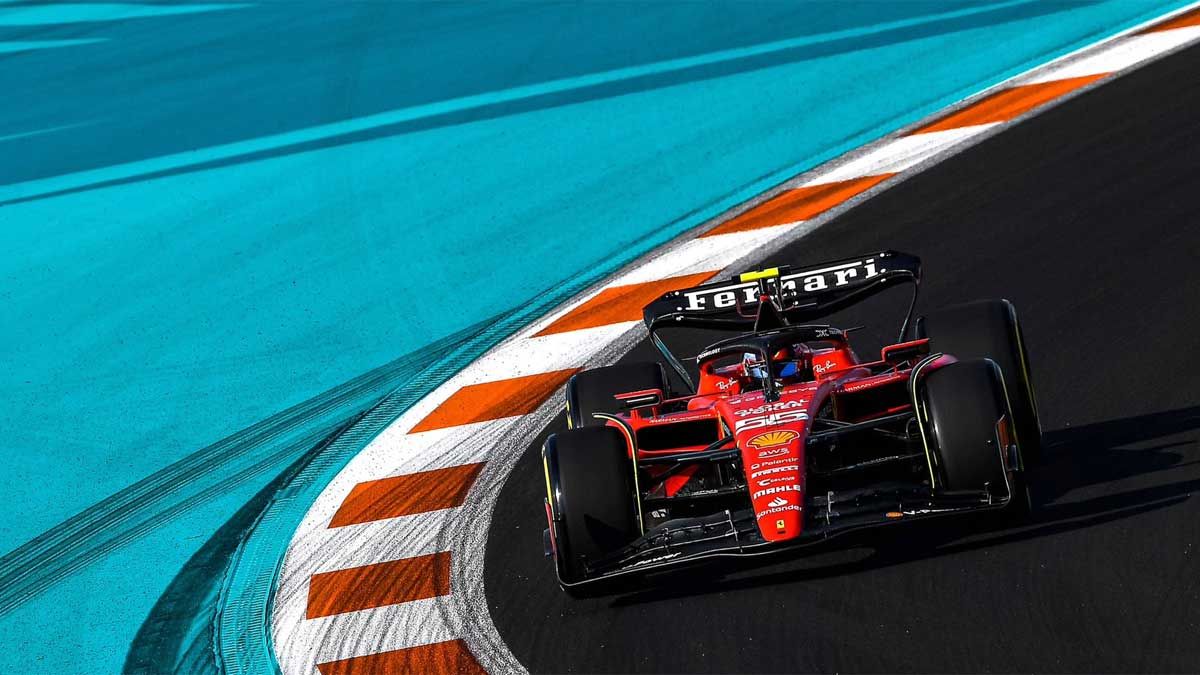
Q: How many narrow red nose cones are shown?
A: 1